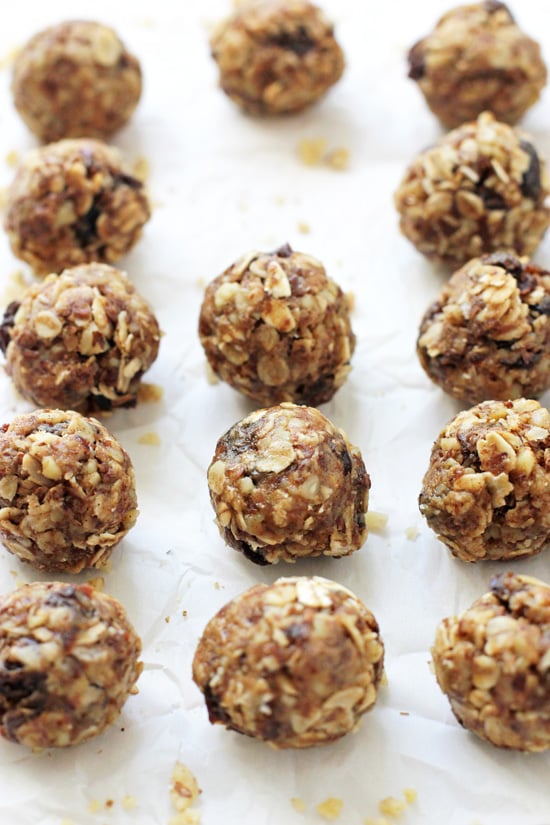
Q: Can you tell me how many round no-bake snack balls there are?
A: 14